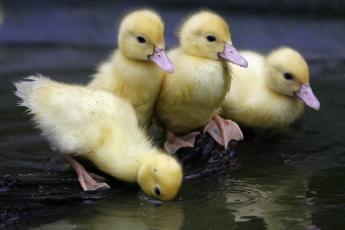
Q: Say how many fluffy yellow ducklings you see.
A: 4